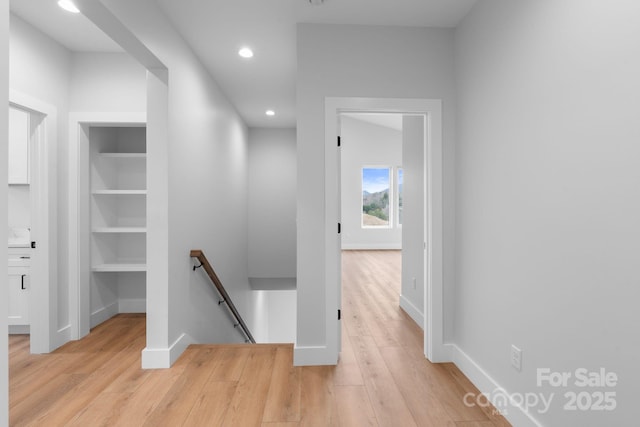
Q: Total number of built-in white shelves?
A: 4